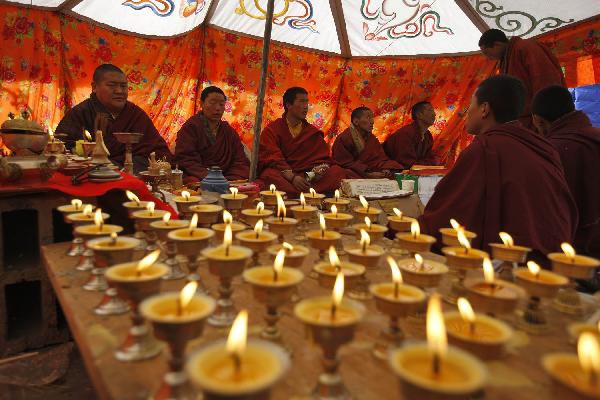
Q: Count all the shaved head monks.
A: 8